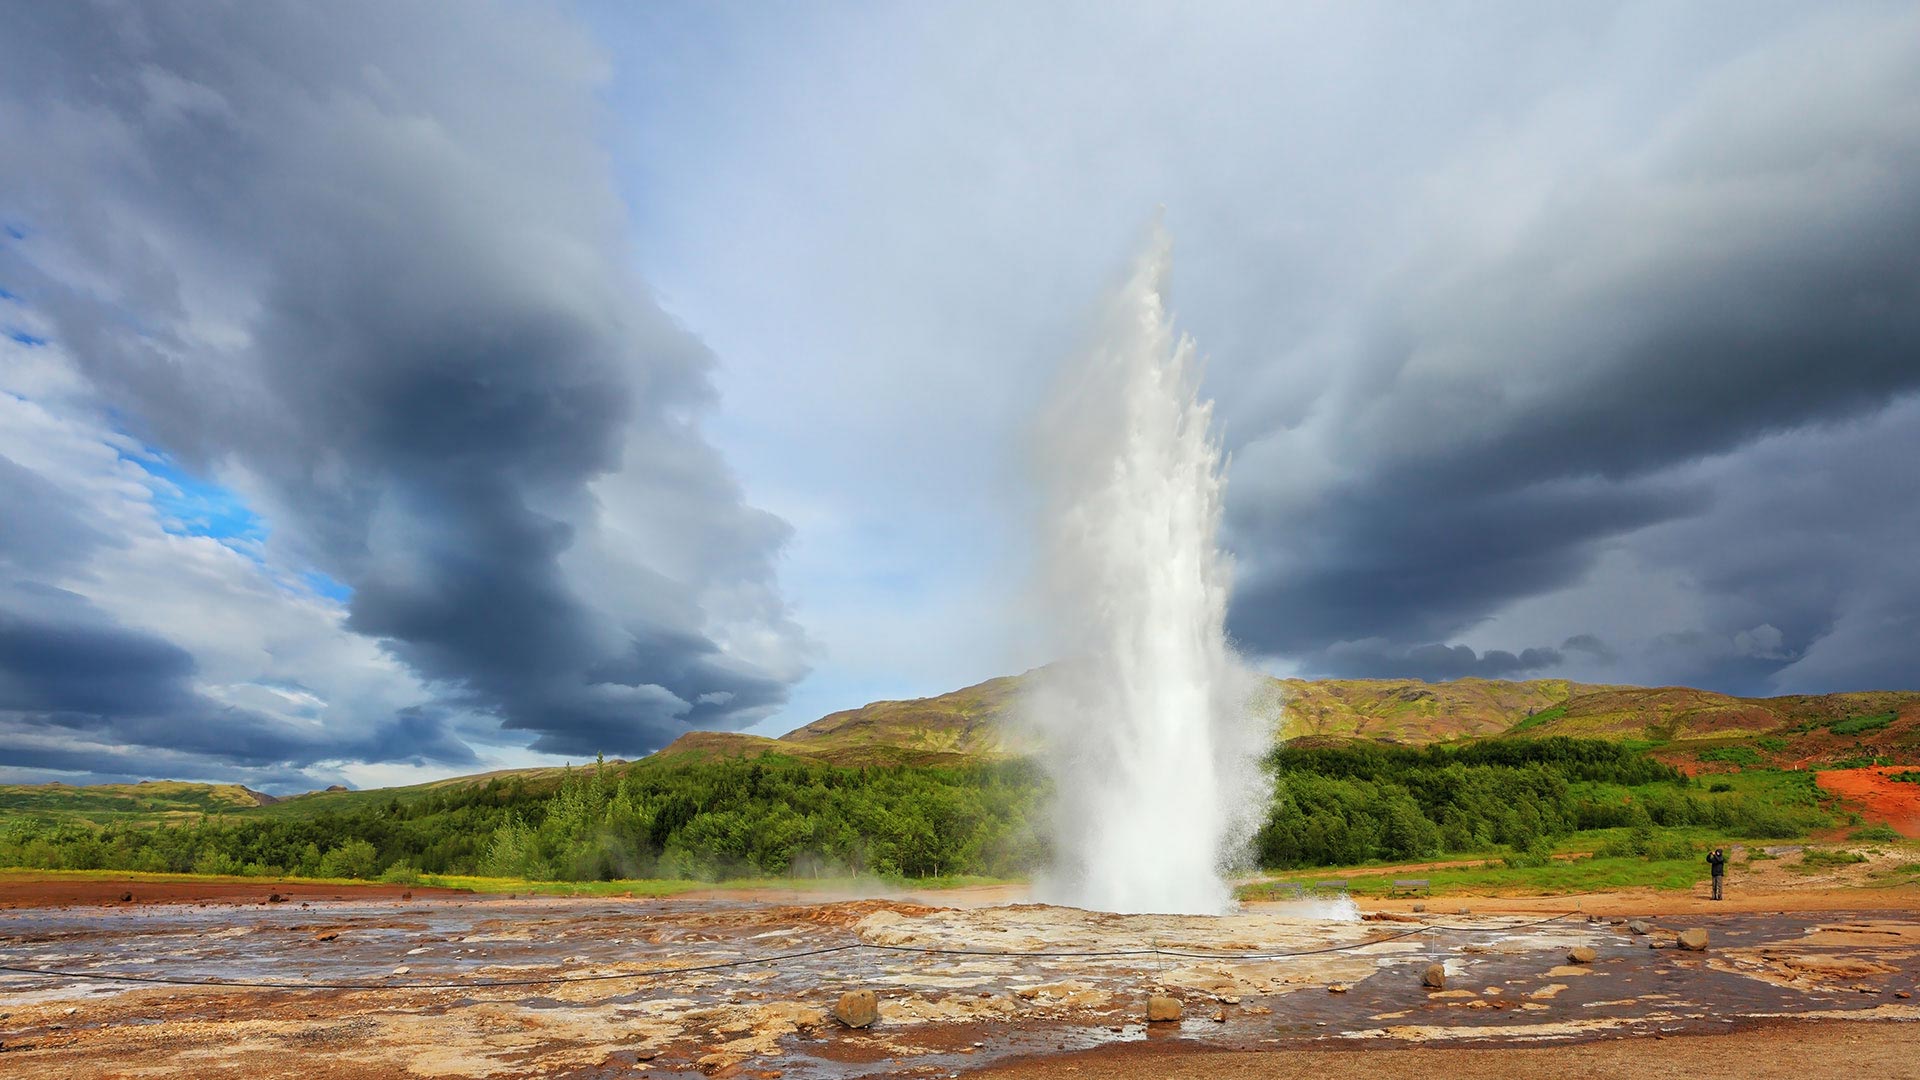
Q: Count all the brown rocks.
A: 5